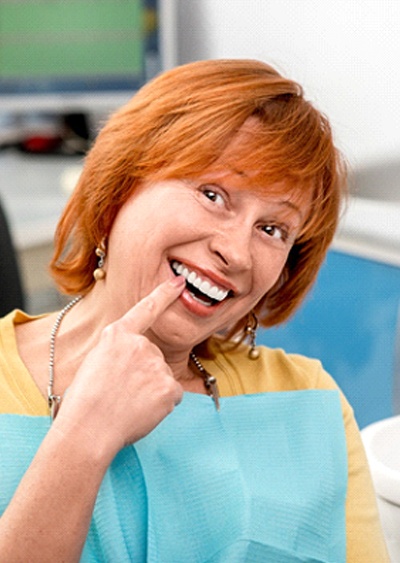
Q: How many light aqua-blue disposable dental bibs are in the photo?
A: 1